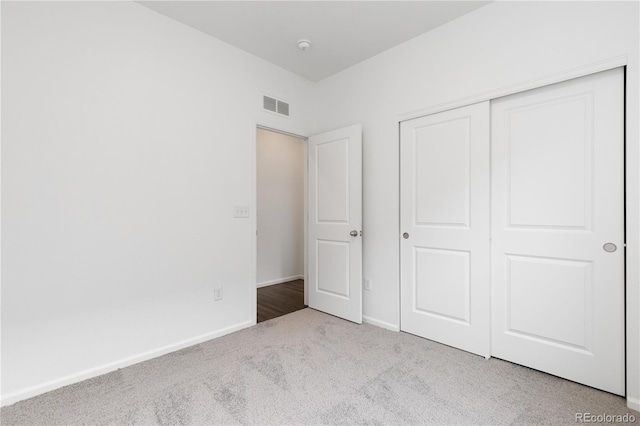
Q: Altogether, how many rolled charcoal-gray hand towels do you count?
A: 0